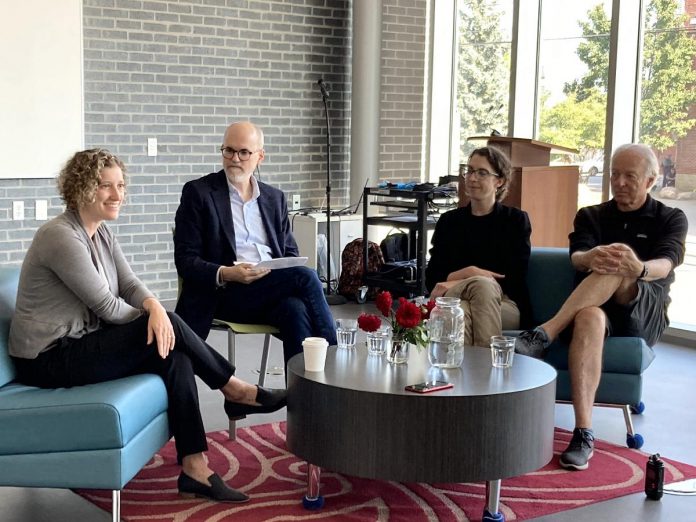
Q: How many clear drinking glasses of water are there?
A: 3